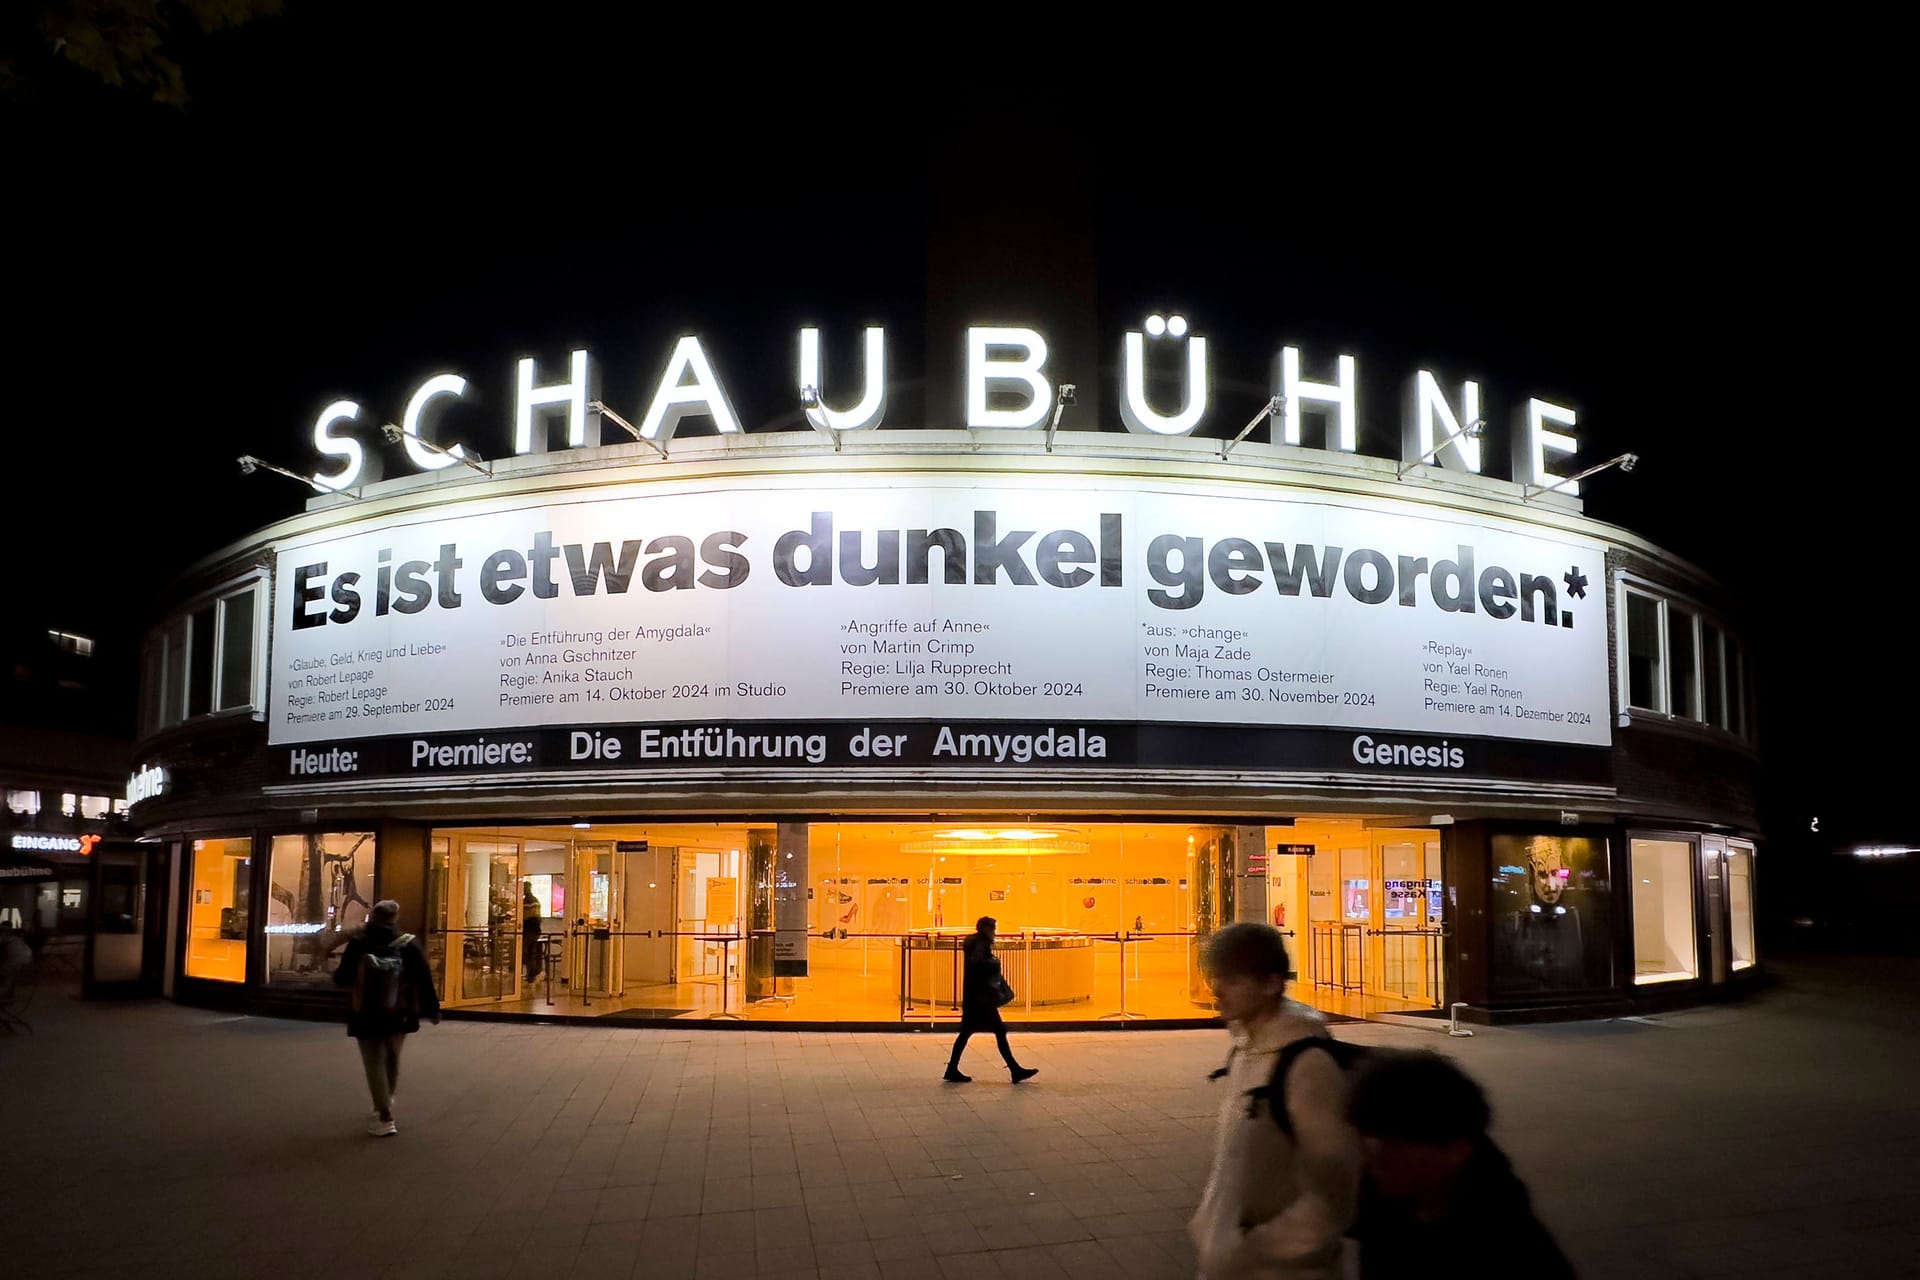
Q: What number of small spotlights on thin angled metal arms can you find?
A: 8